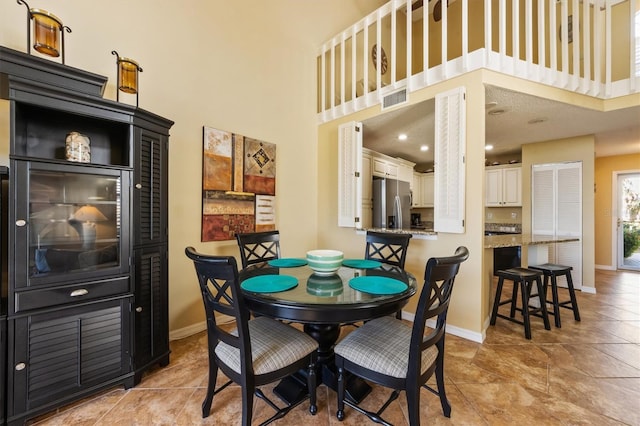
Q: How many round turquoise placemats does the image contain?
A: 4